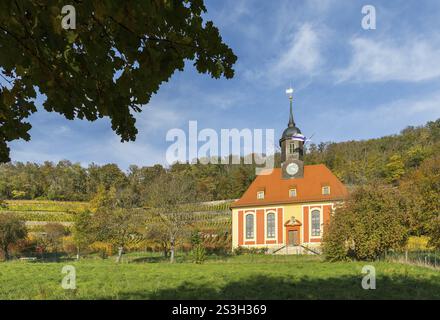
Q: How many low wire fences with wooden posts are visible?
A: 1